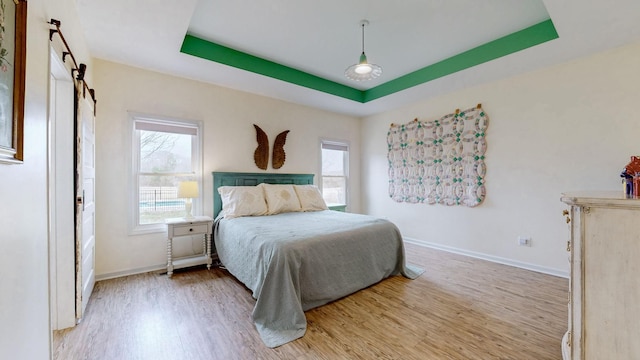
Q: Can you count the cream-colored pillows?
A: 3